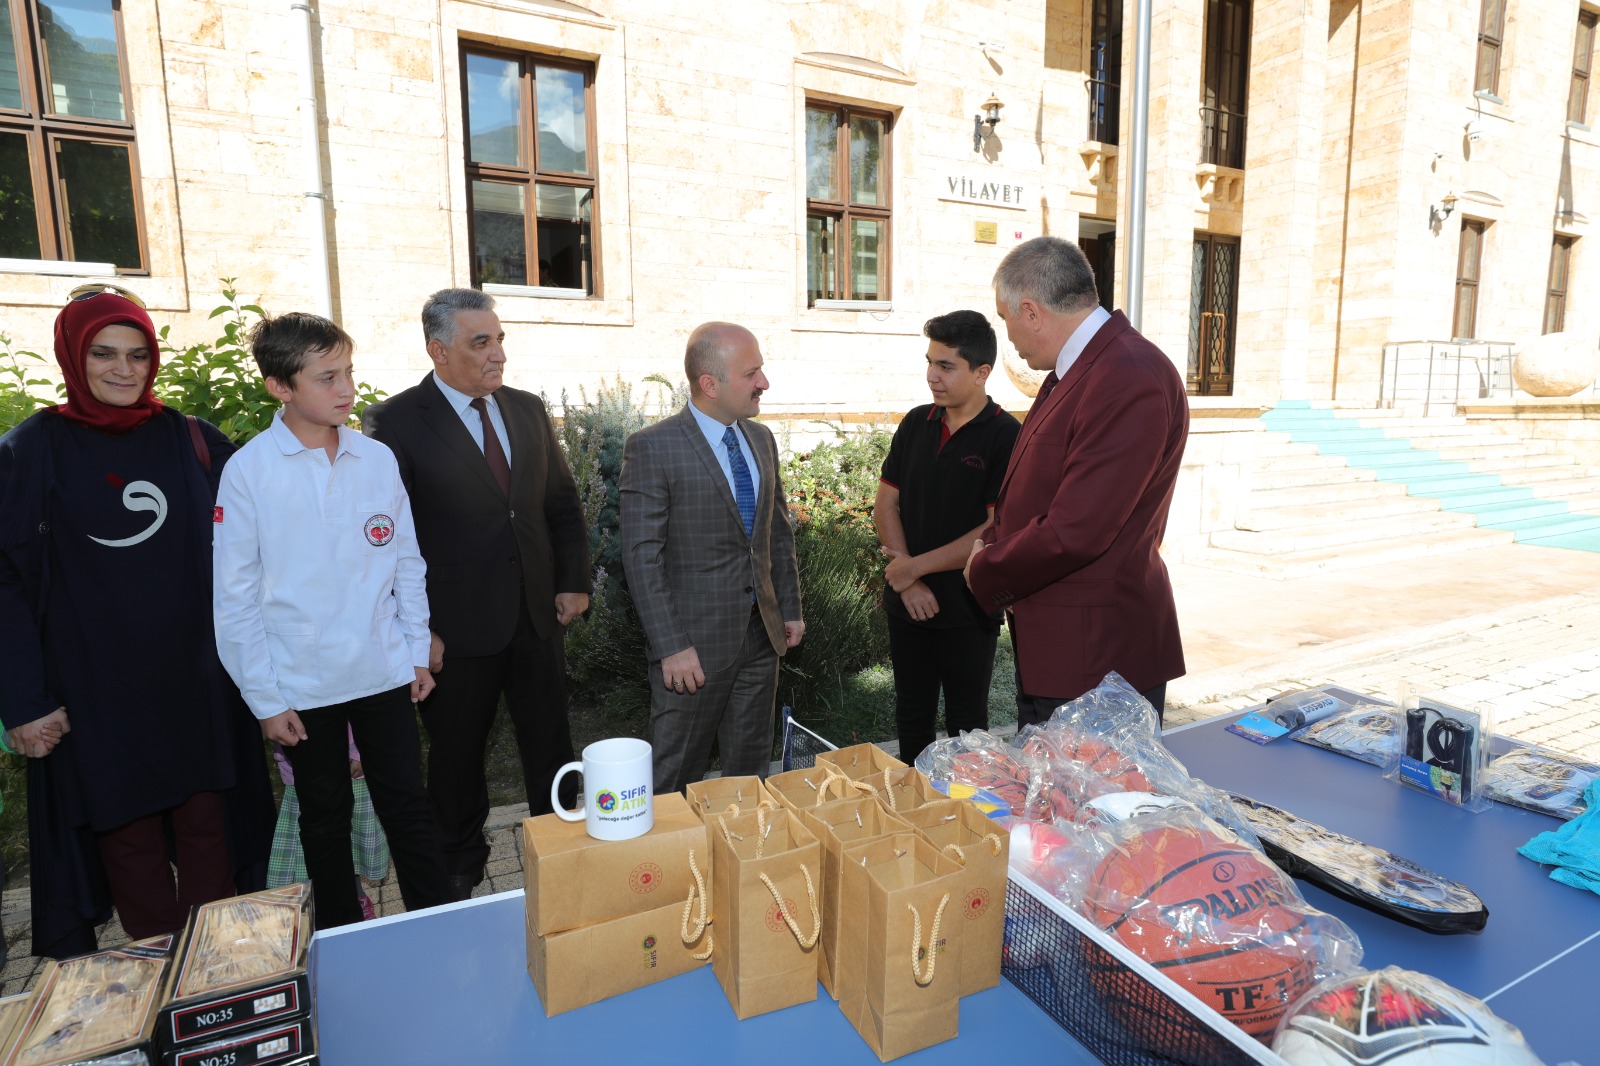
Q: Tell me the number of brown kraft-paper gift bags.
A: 10